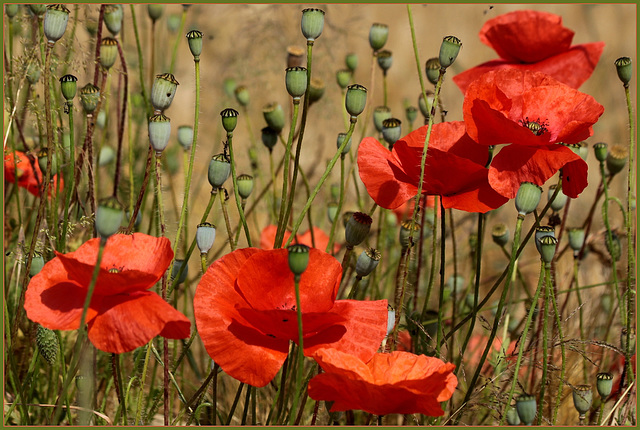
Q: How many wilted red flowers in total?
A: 0